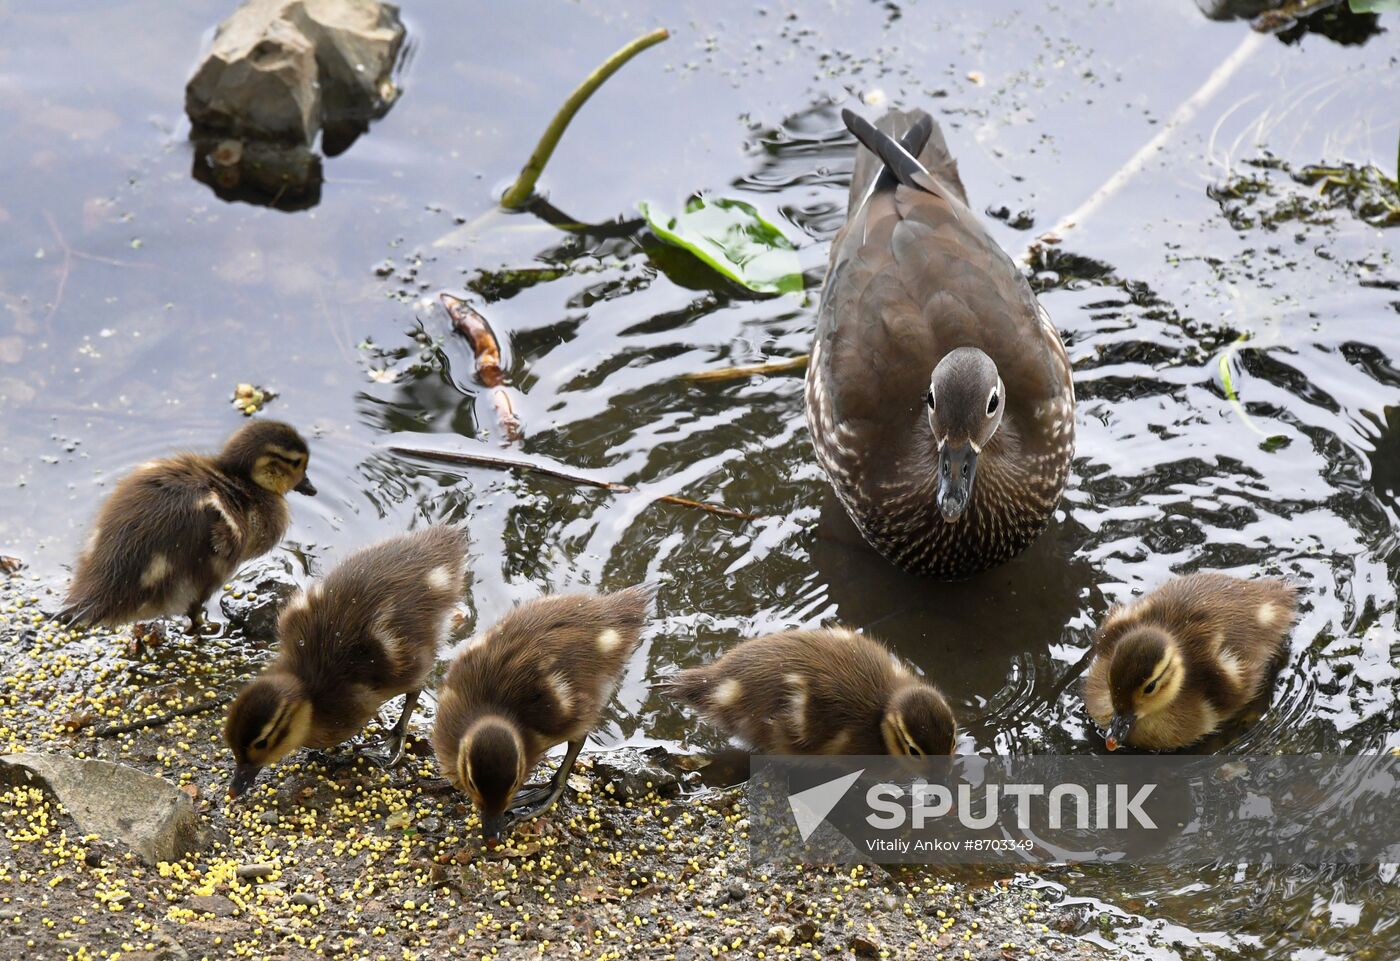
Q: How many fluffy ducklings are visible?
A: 5